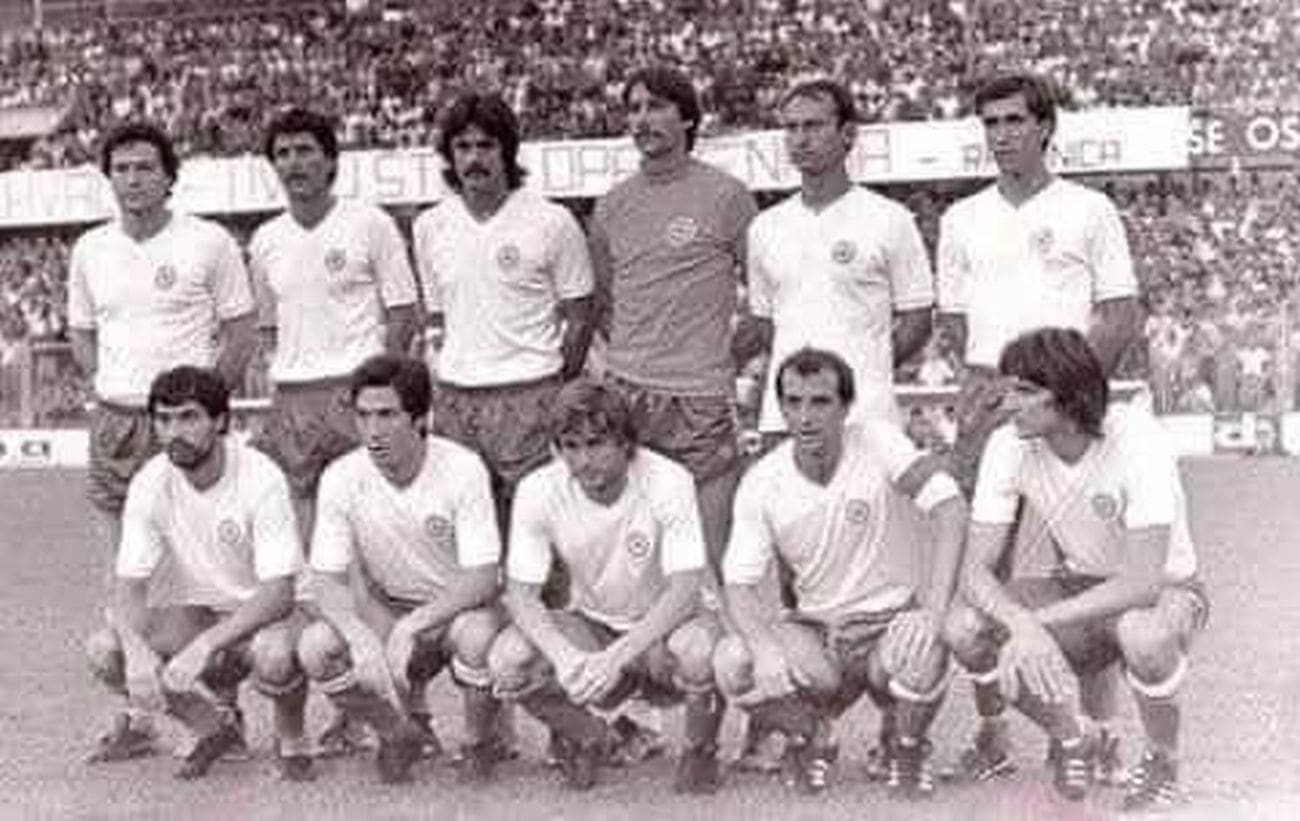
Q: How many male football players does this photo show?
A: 11